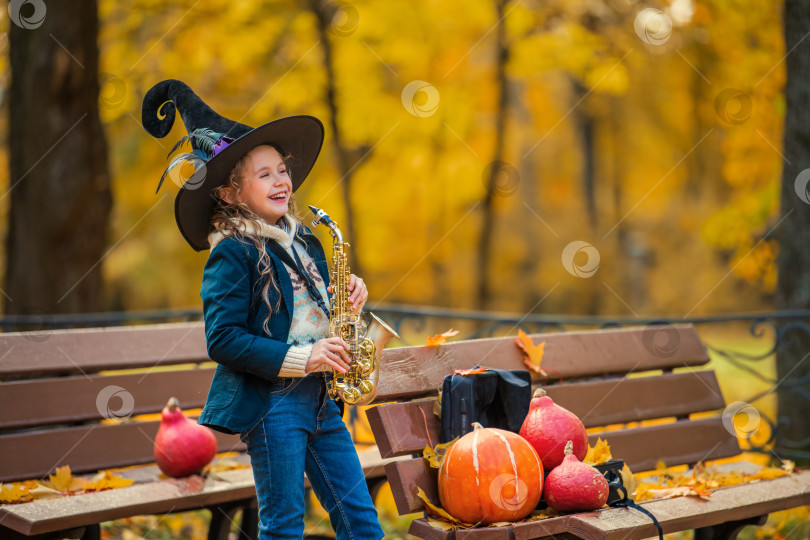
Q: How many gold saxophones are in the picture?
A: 1